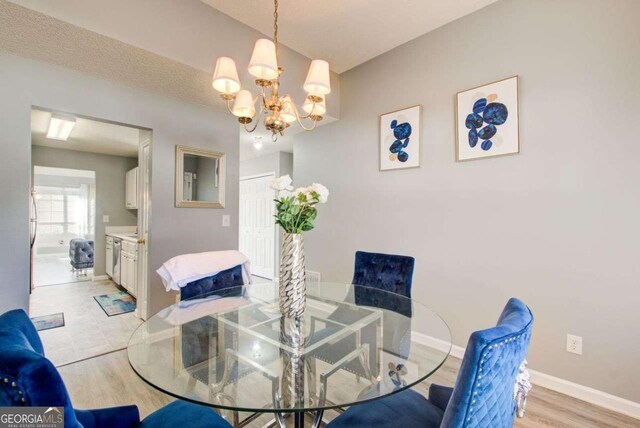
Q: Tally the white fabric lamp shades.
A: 6